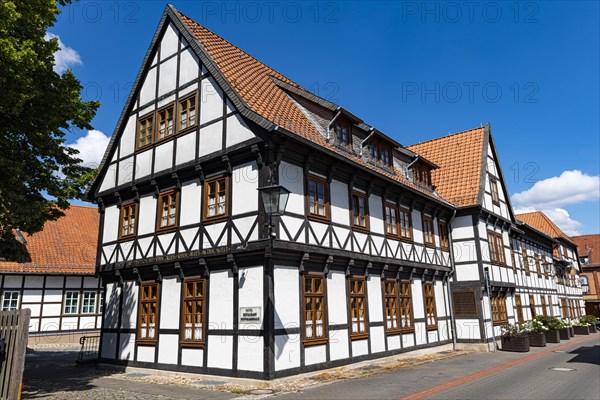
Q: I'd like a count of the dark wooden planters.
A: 7